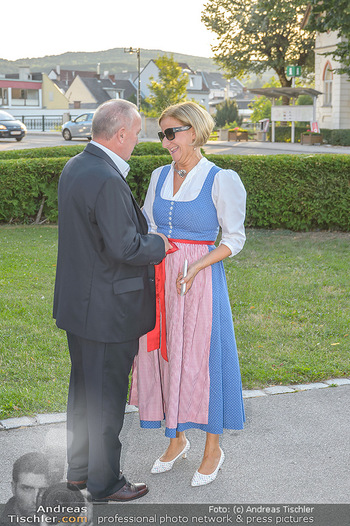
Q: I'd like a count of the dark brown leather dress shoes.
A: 2